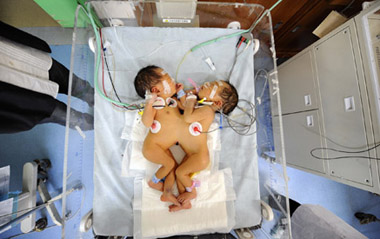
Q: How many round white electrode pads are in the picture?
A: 4